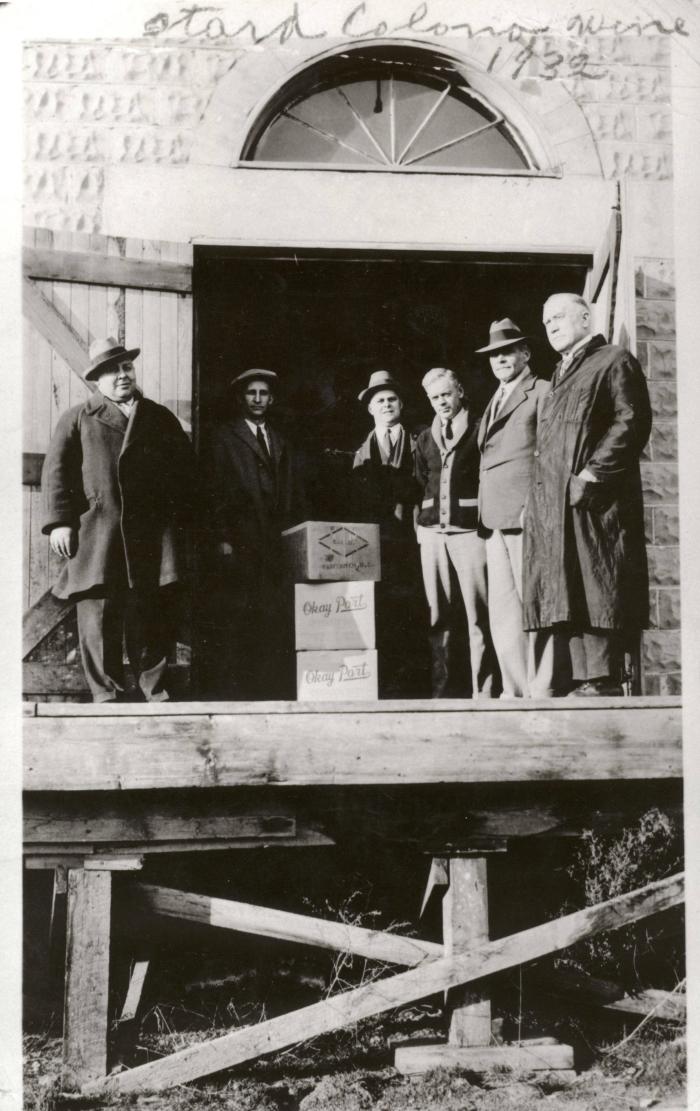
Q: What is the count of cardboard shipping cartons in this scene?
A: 3